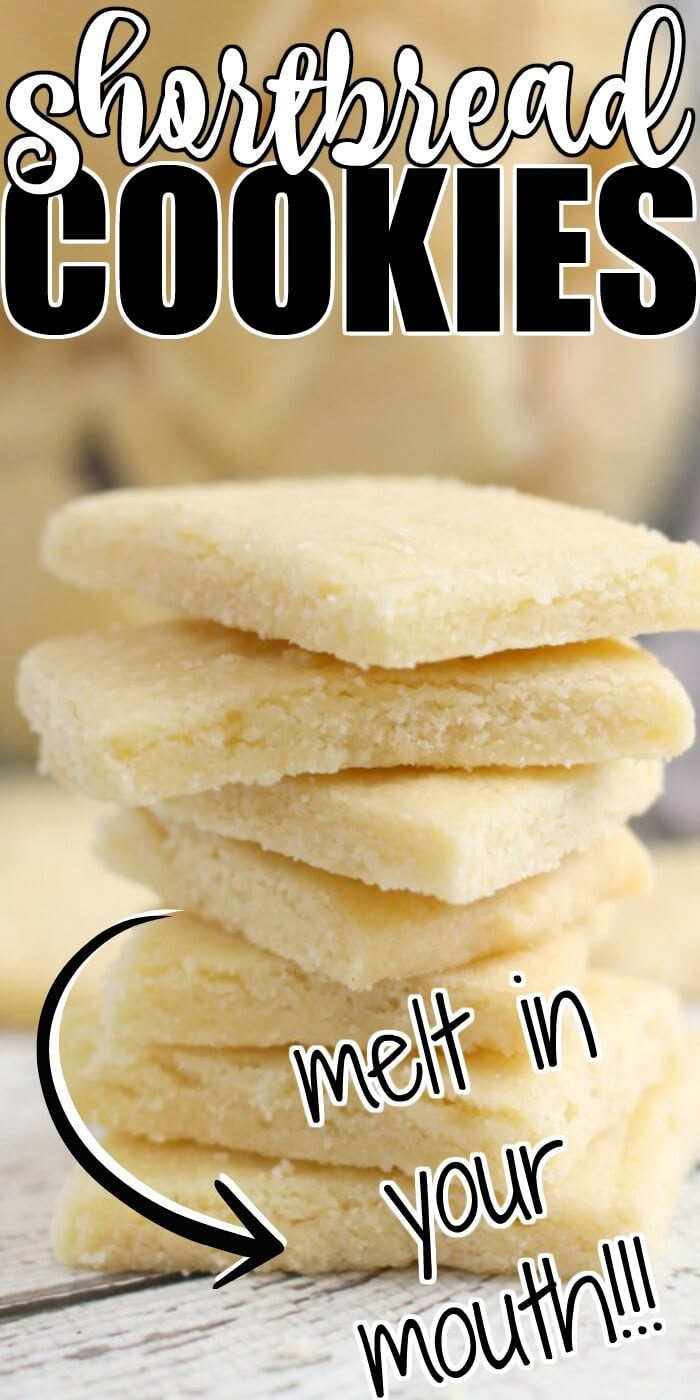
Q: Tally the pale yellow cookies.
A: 7